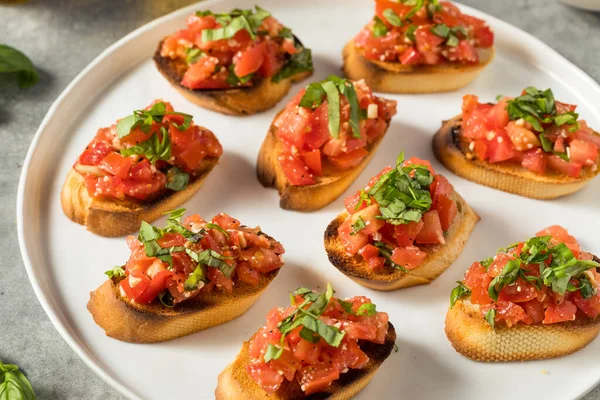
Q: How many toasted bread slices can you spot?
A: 9